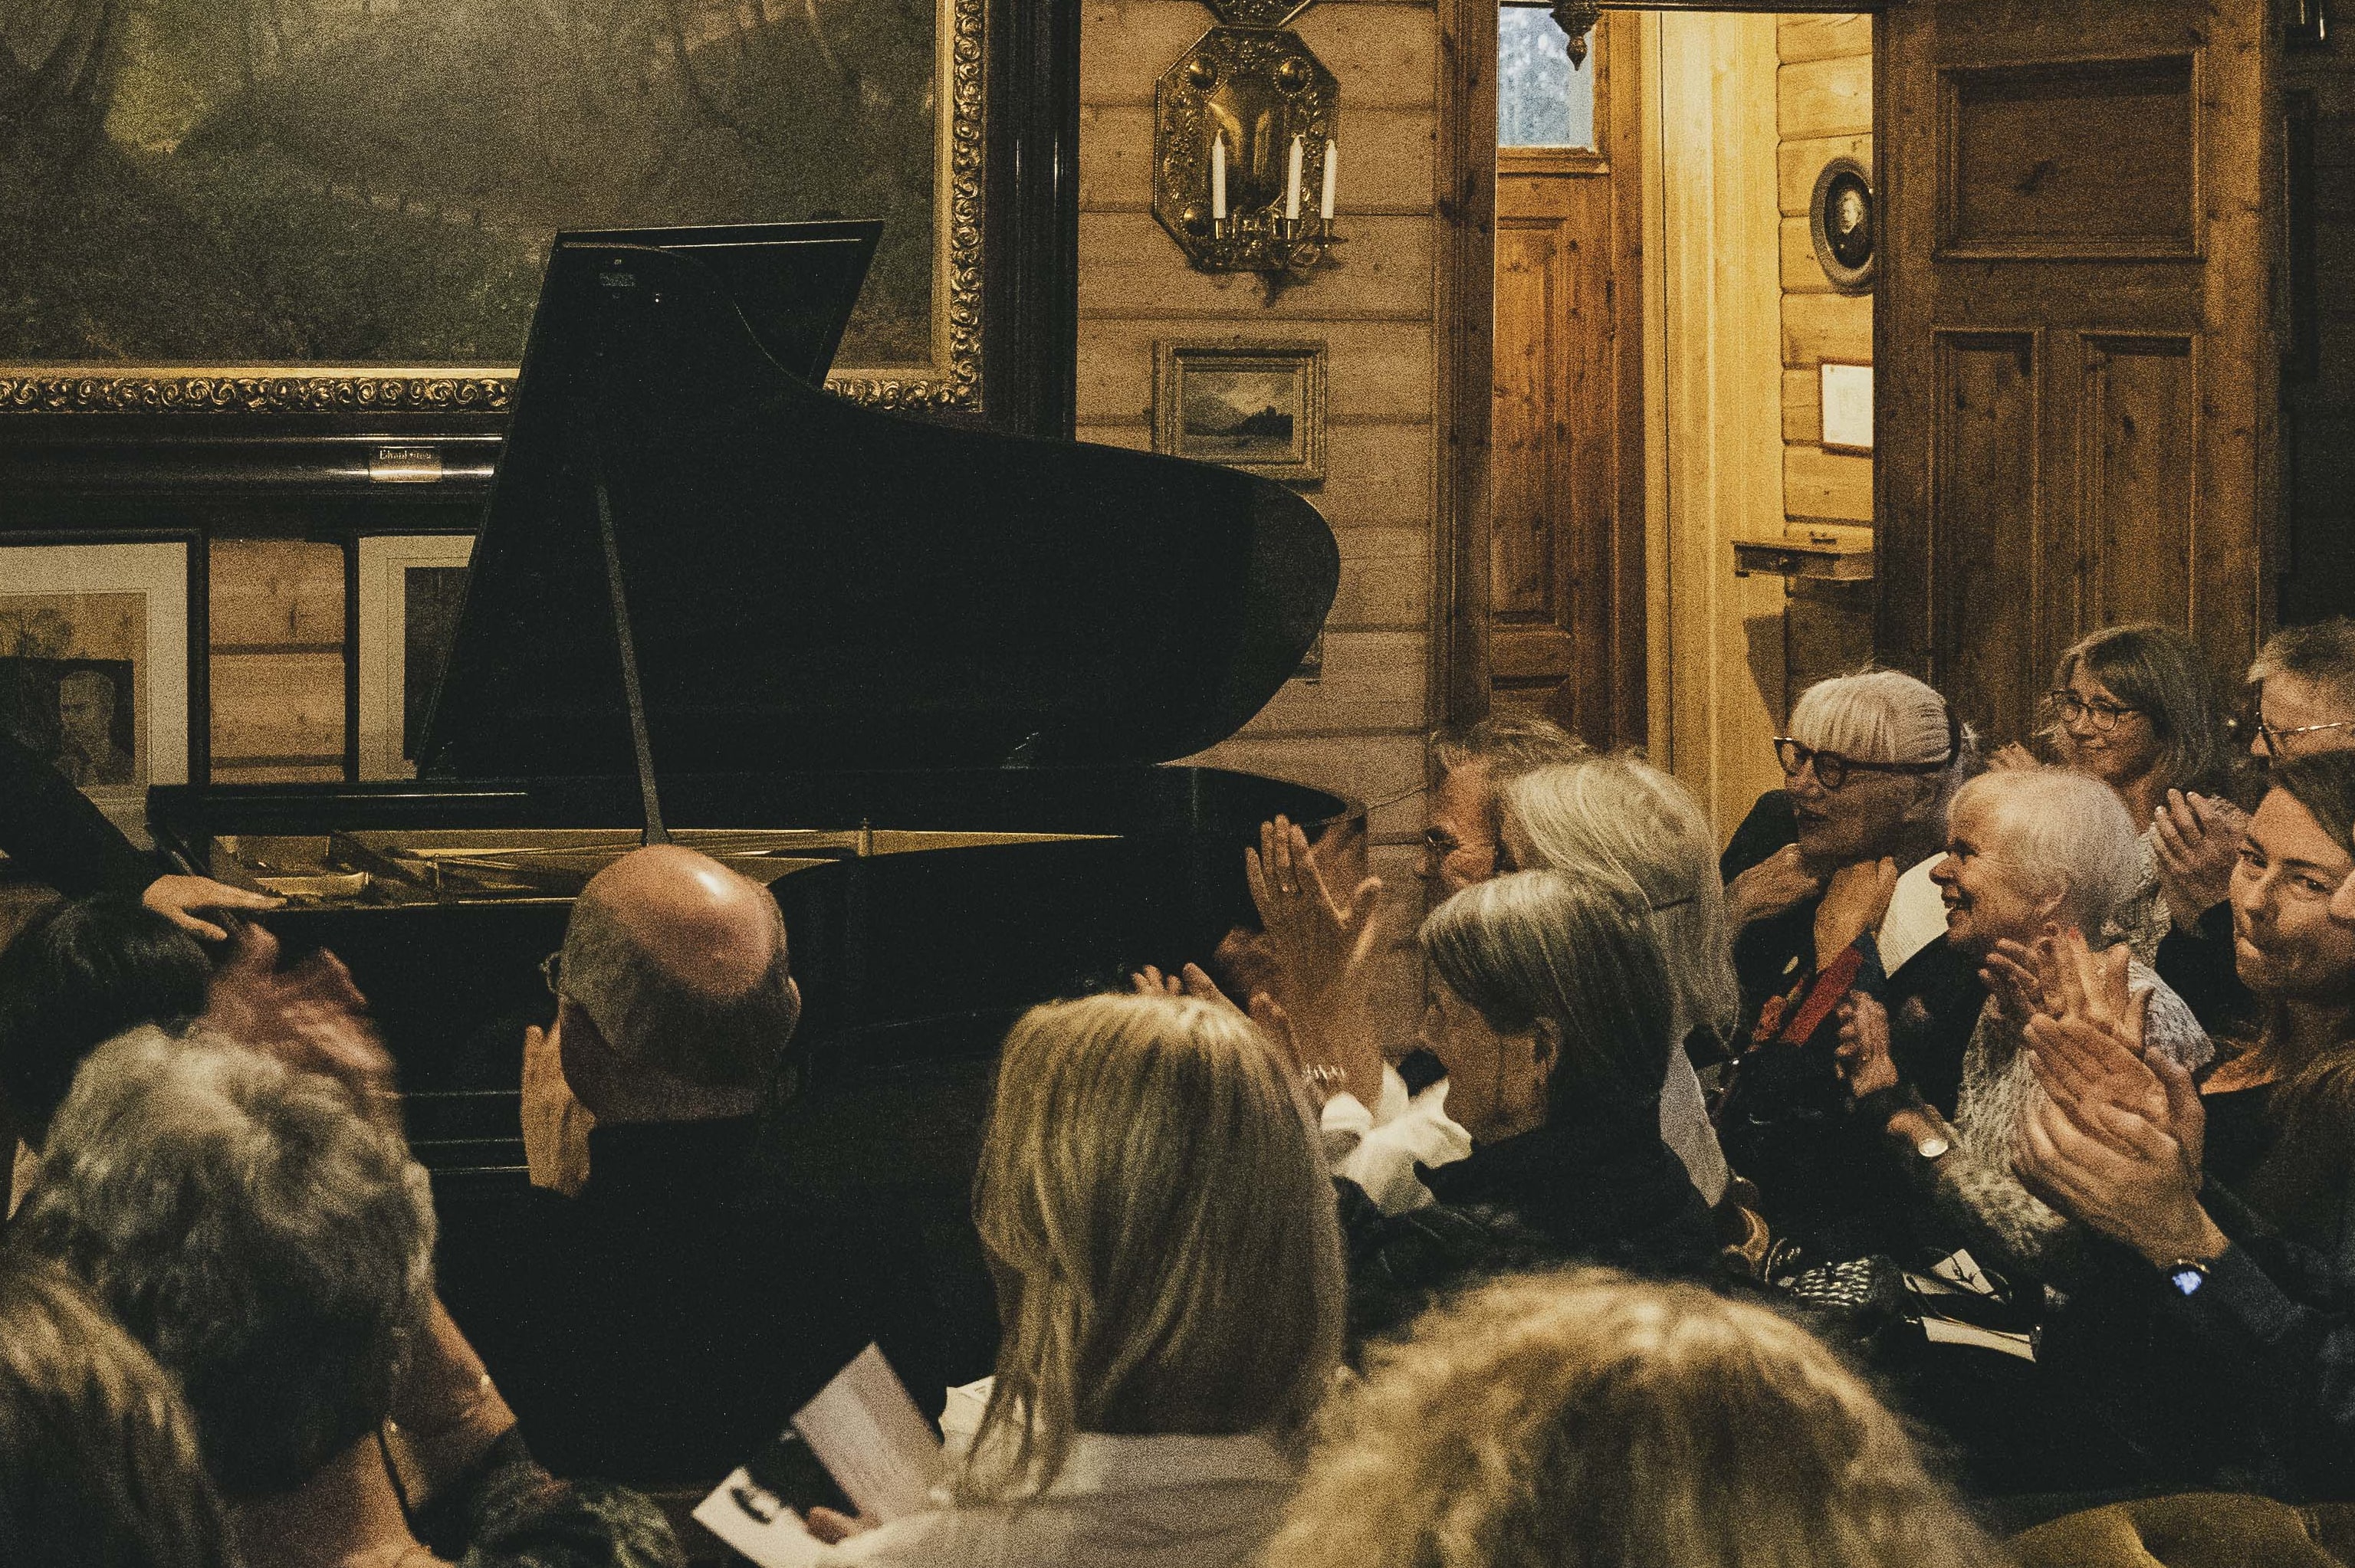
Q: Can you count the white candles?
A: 3